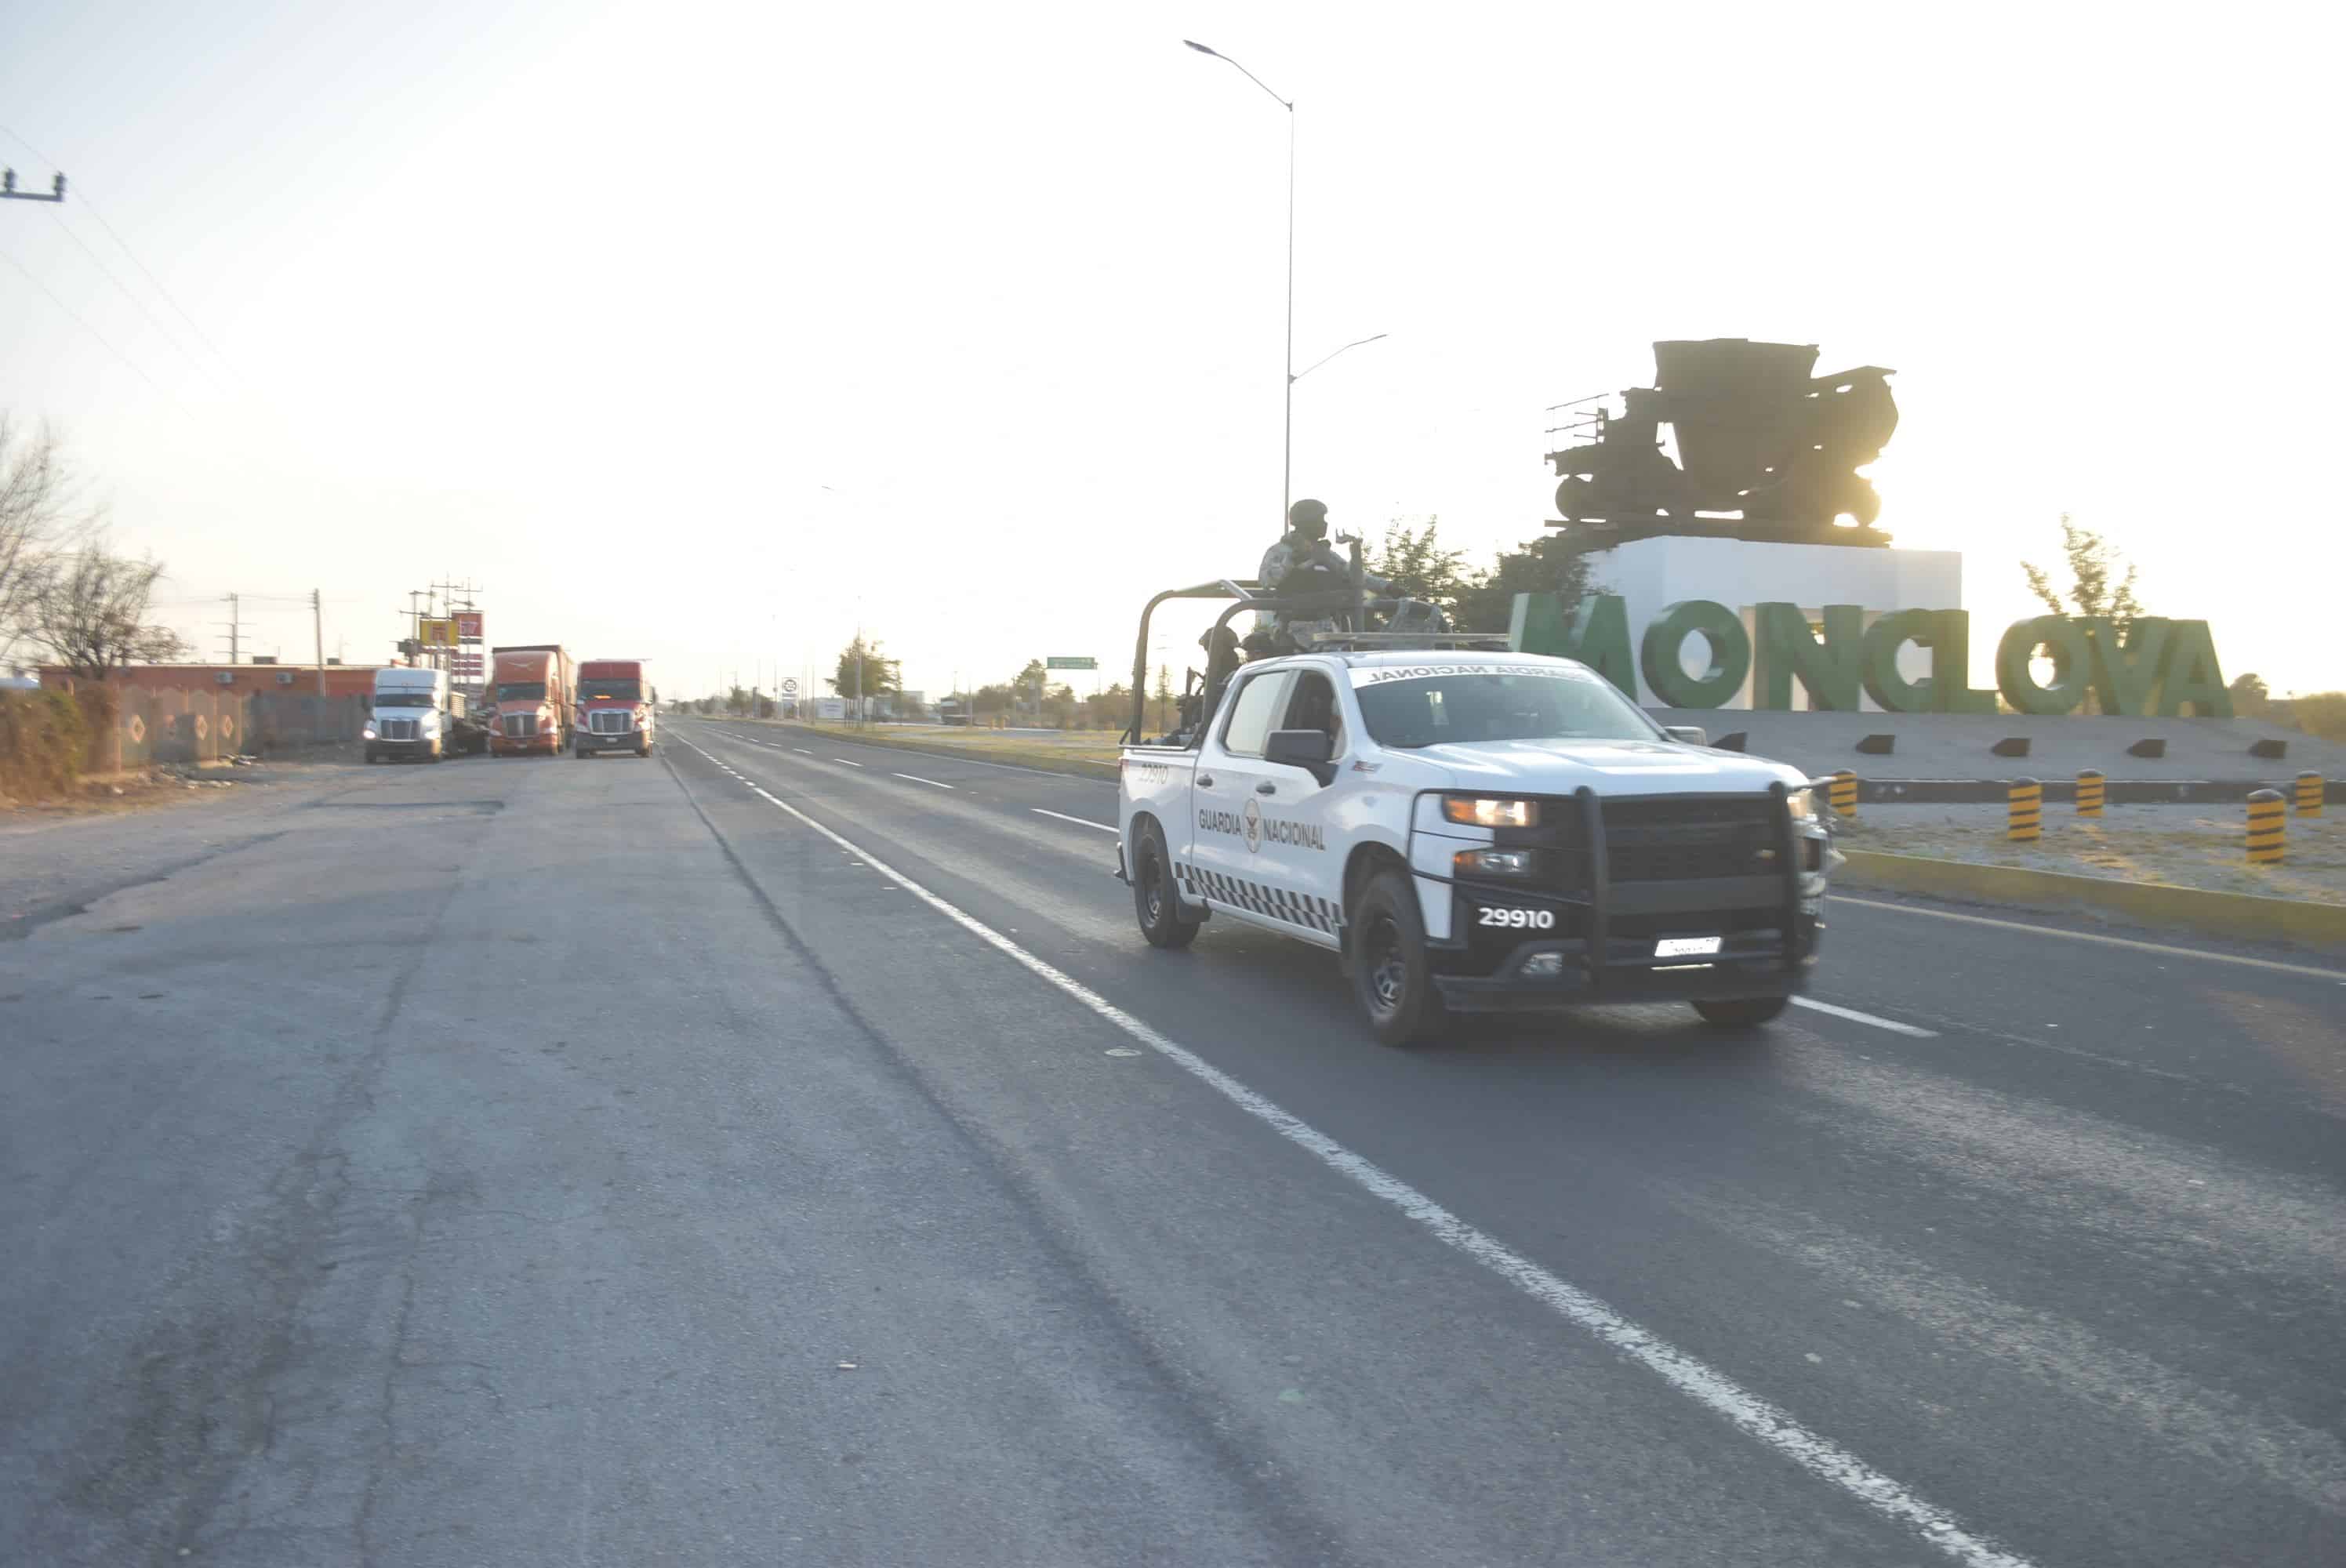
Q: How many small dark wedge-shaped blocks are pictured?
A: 5